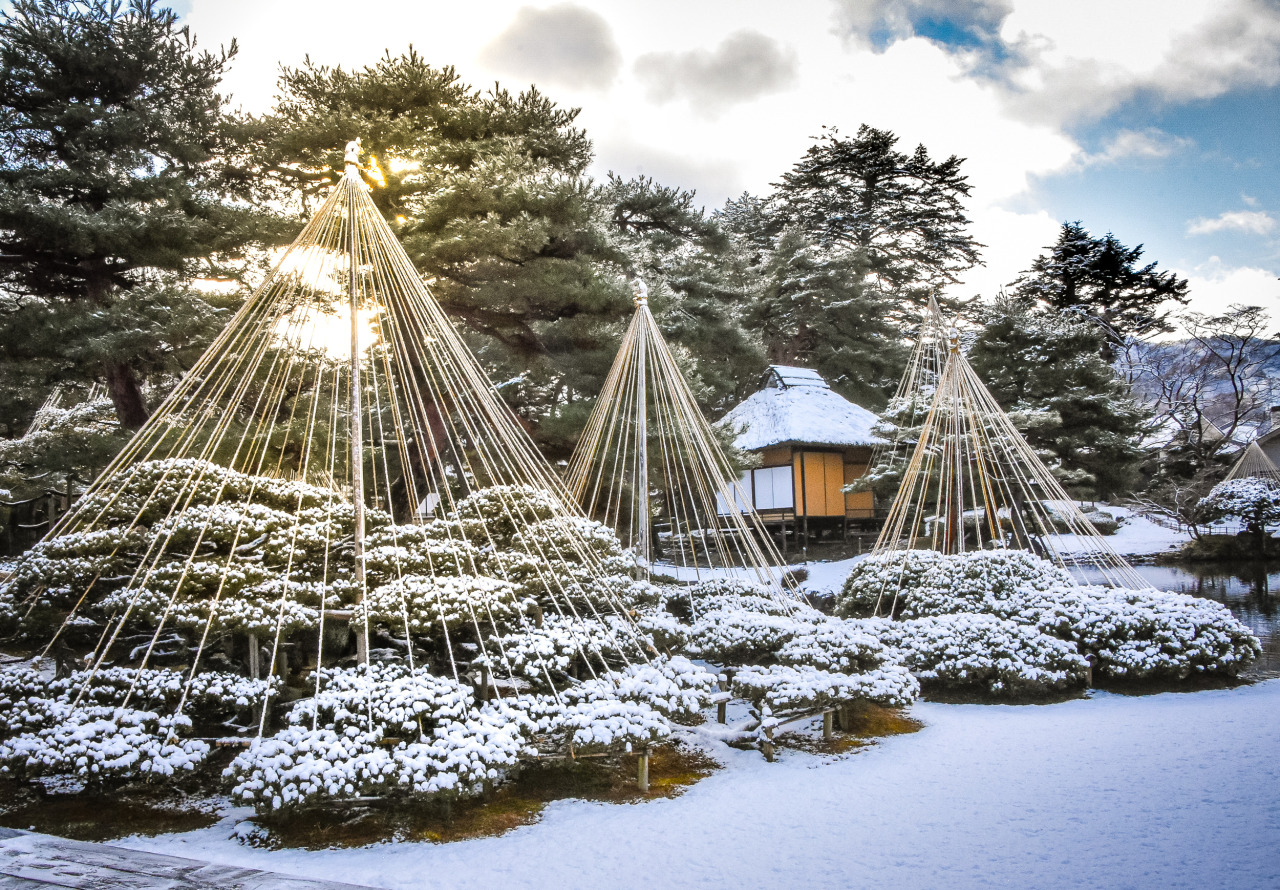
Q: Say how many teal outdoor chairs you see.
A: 0